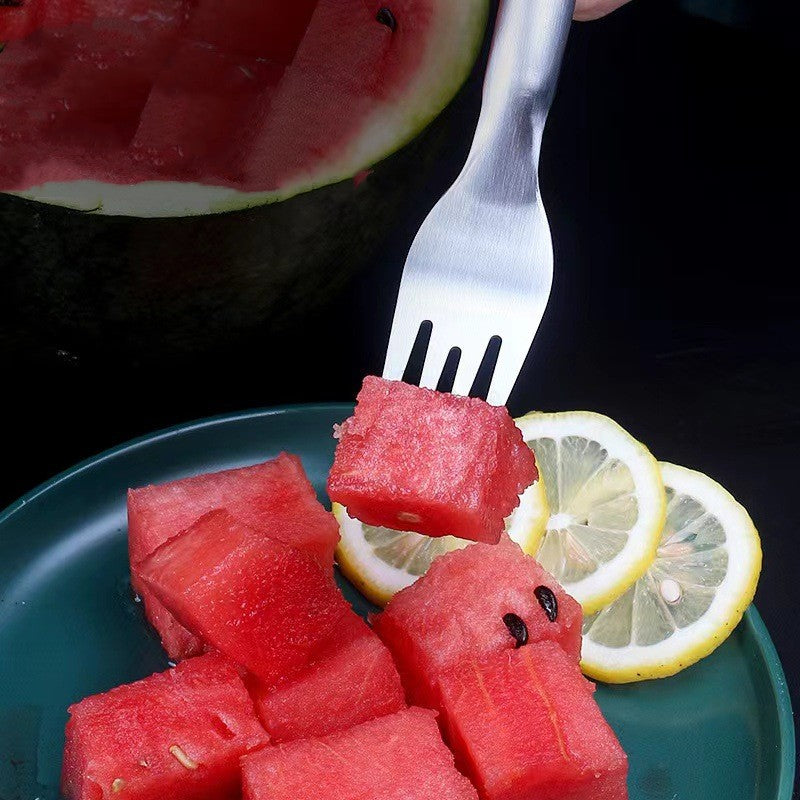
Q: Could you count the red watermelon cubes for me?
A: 8